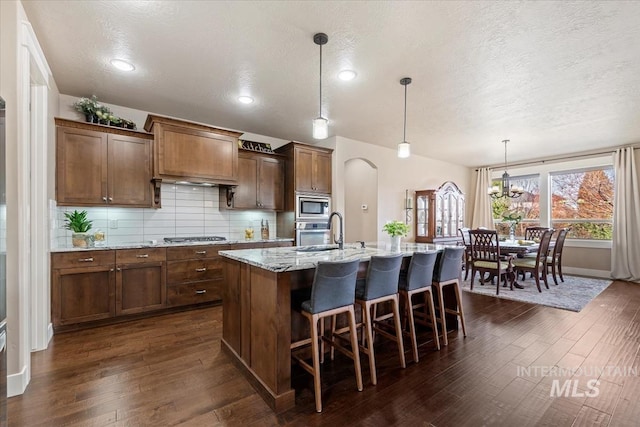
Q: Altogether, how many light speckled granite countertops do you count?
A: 2